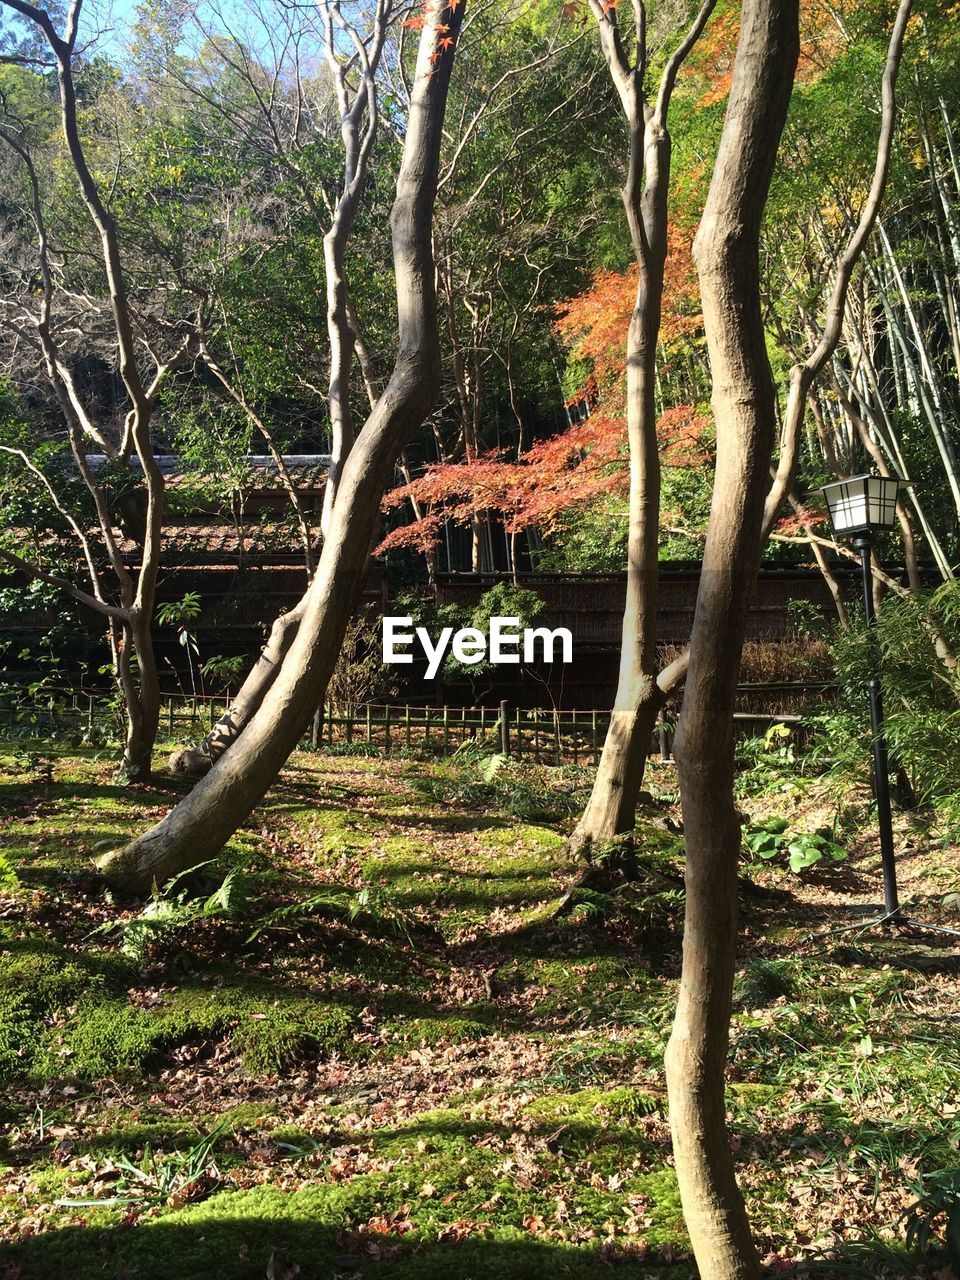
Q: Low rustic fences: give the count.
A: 1